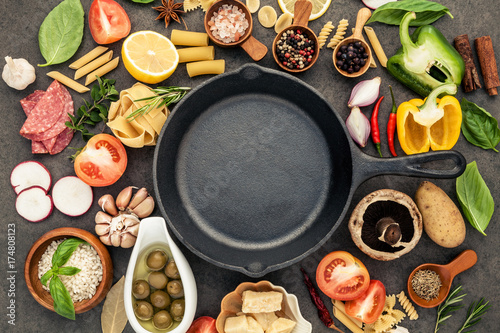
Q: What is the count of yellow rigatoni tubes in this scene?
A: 3